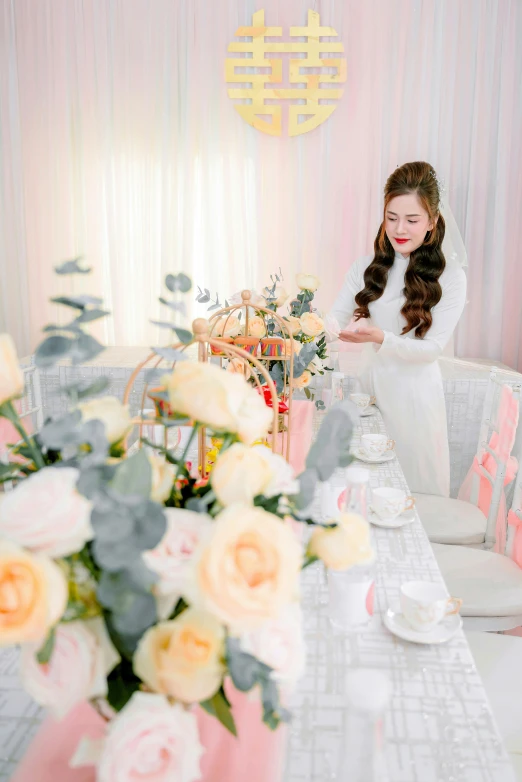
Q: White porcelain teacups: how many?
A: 4